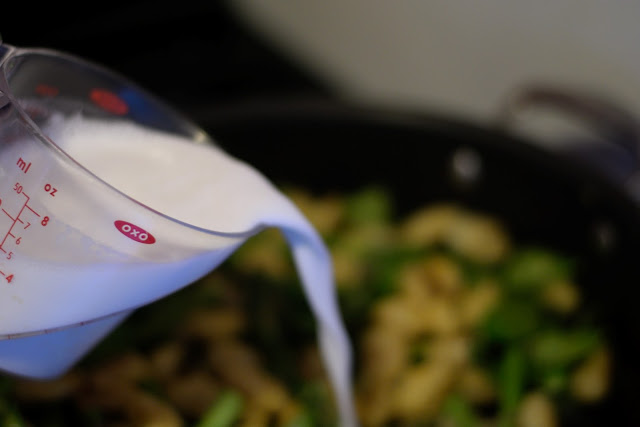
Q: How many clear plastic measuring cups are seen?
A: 1